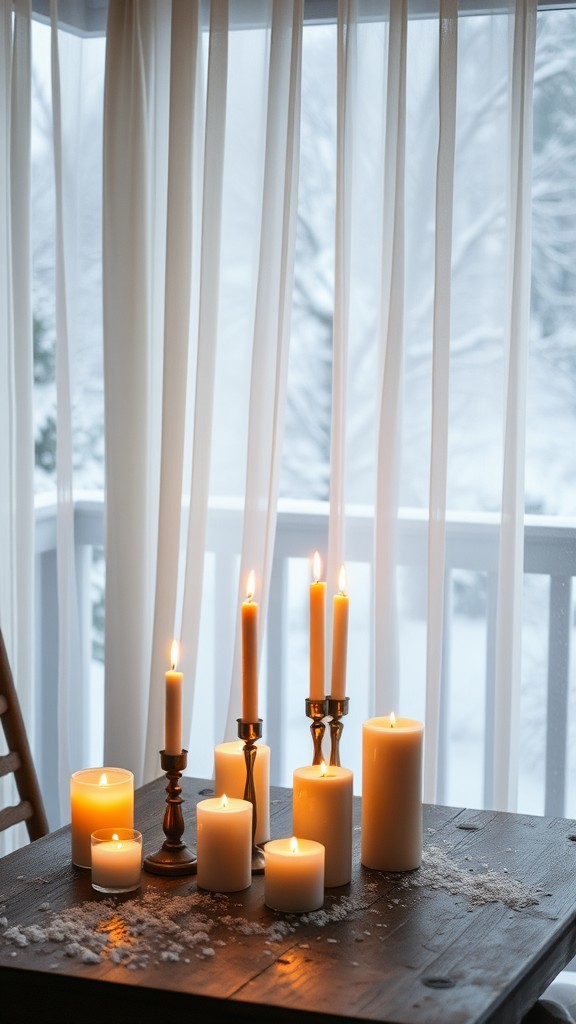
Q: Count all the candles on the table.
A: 11